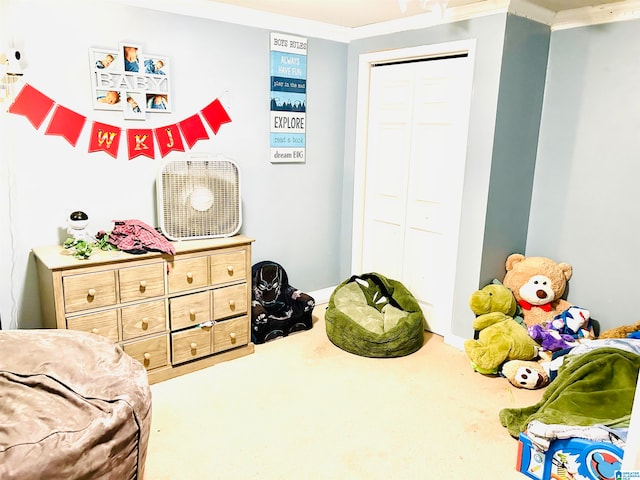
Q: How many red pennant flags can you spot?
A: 7